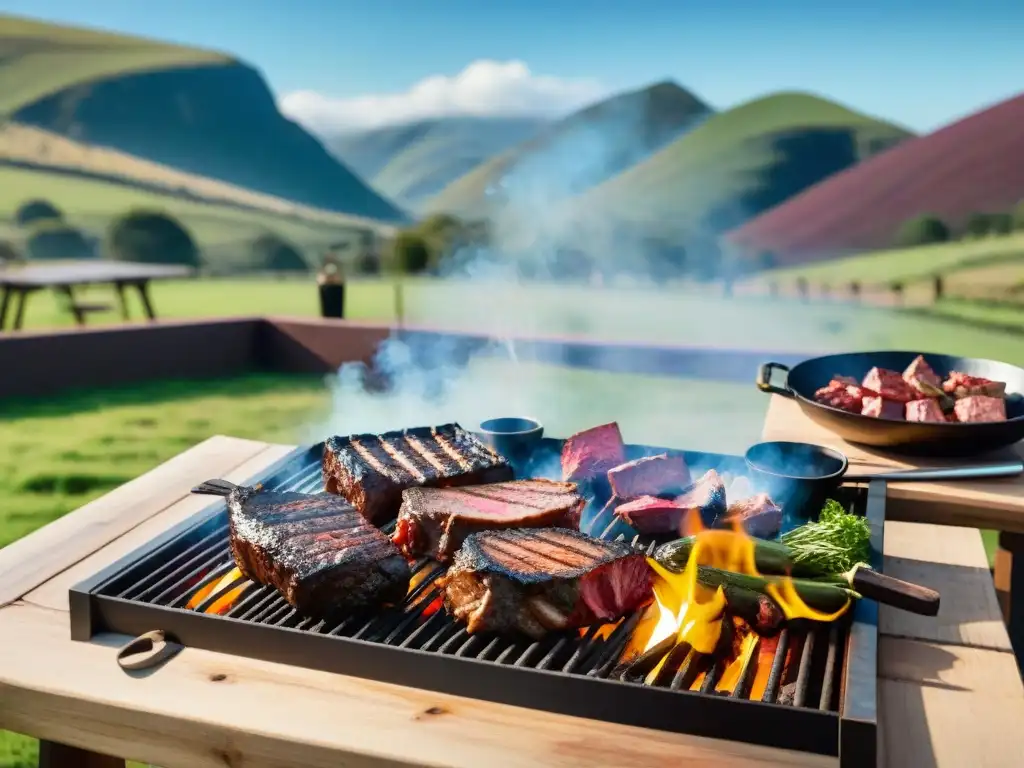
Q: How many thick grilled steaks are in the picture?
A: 4